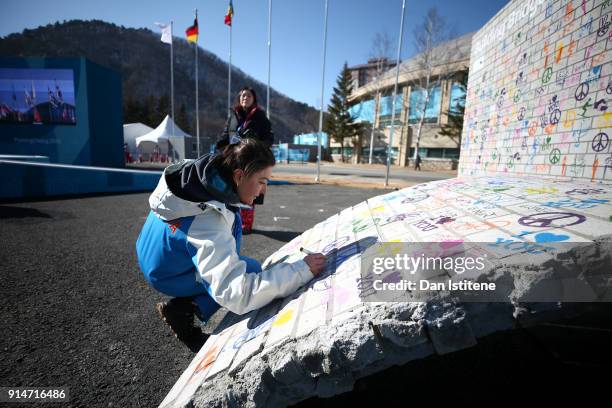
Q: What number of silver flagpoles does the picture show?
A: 6